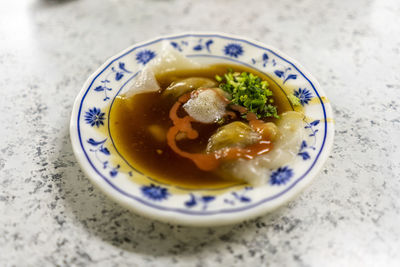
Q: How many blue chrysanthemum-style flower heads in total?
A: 6